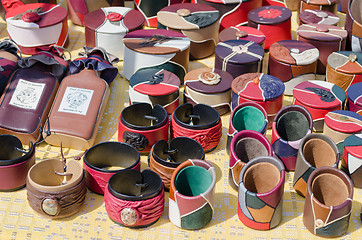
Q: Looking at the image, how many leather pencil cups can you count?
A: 7